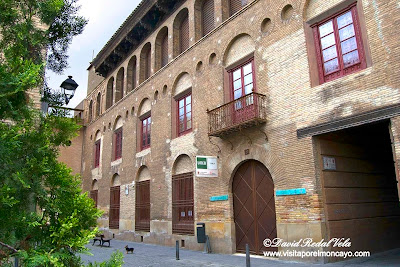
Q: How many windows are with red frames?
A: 6